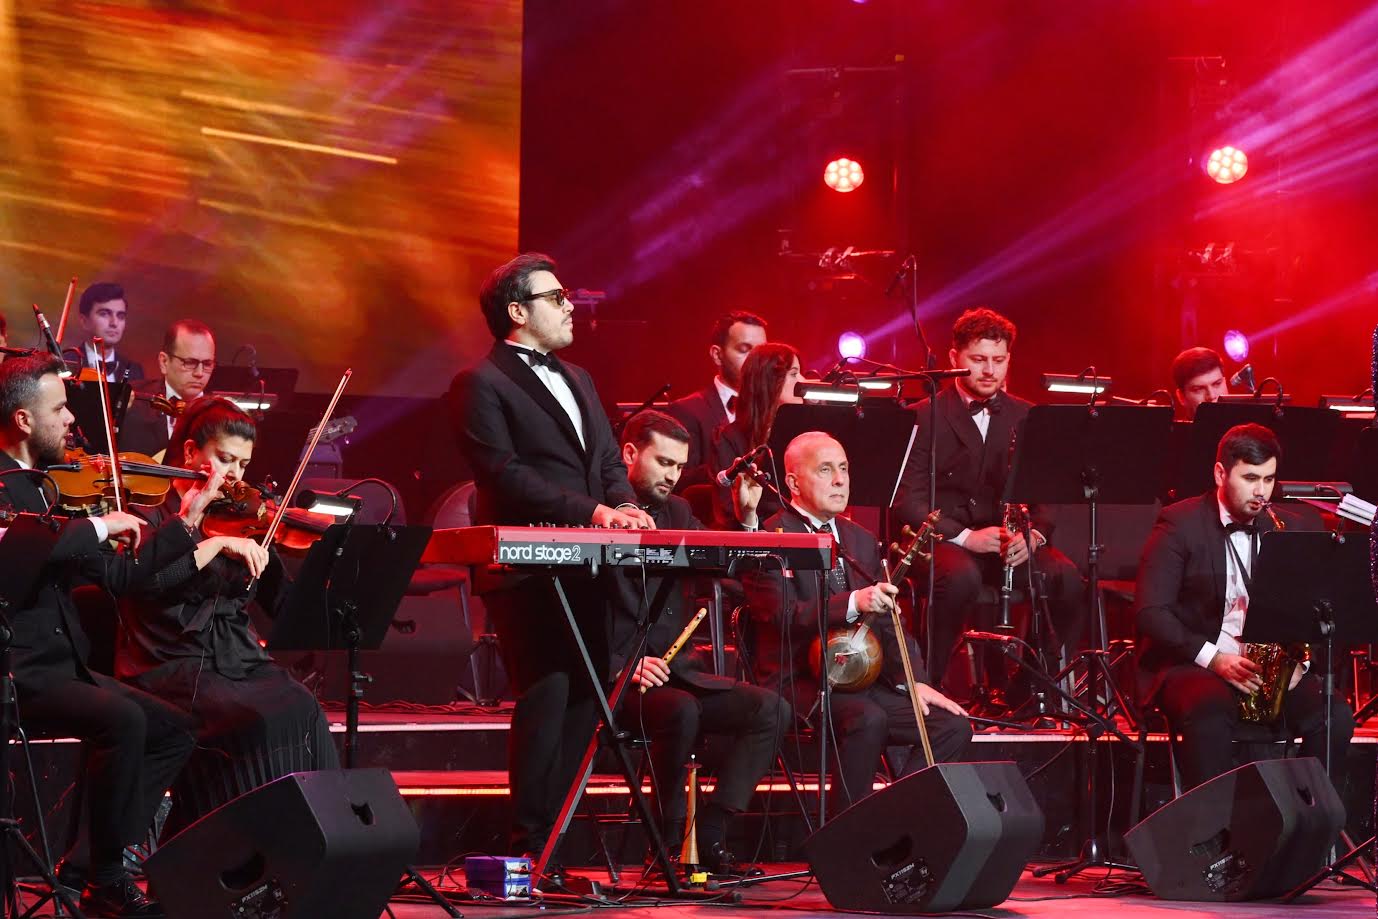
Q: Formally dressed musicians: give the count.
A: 12